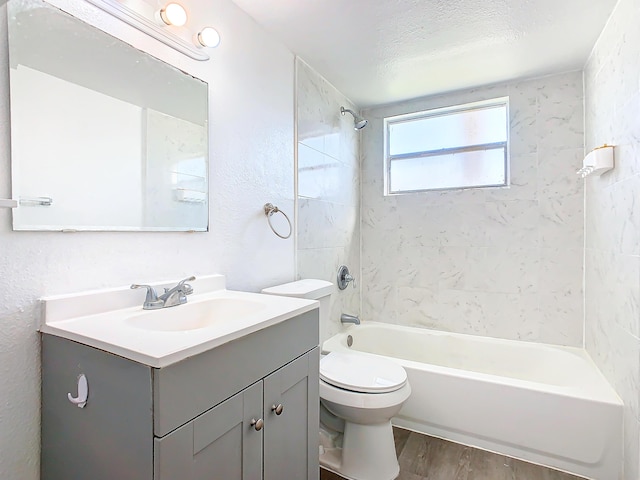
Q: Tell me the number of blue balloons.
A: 0